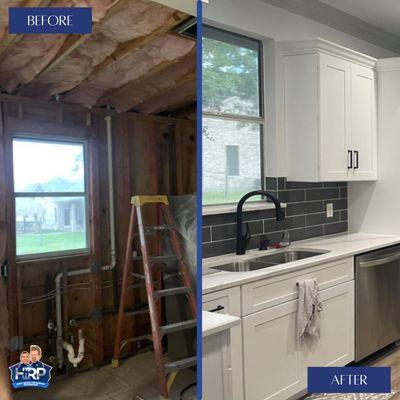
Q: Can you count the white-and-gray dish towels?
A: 1